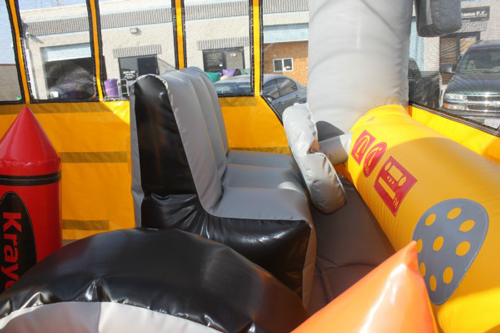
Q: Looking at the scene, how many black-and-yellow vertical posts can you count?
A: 4